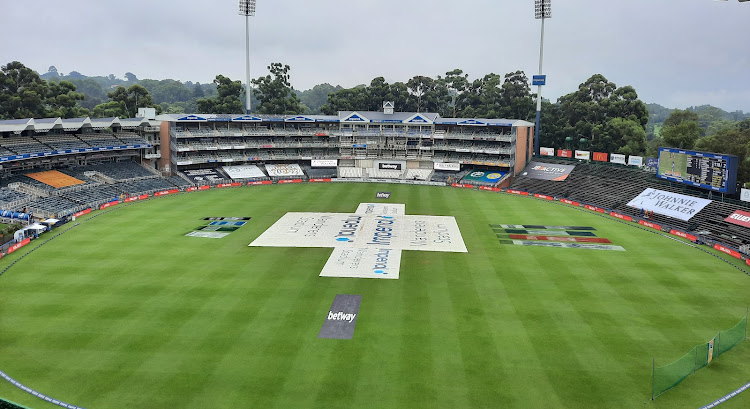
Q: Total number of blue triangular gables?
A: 6